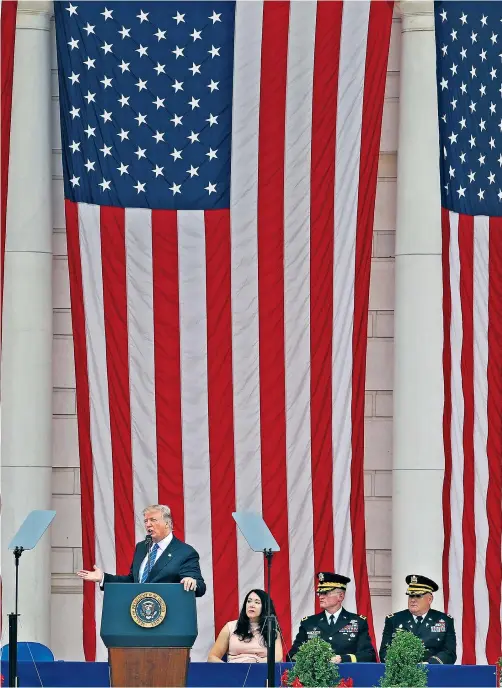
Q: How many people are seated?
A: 3